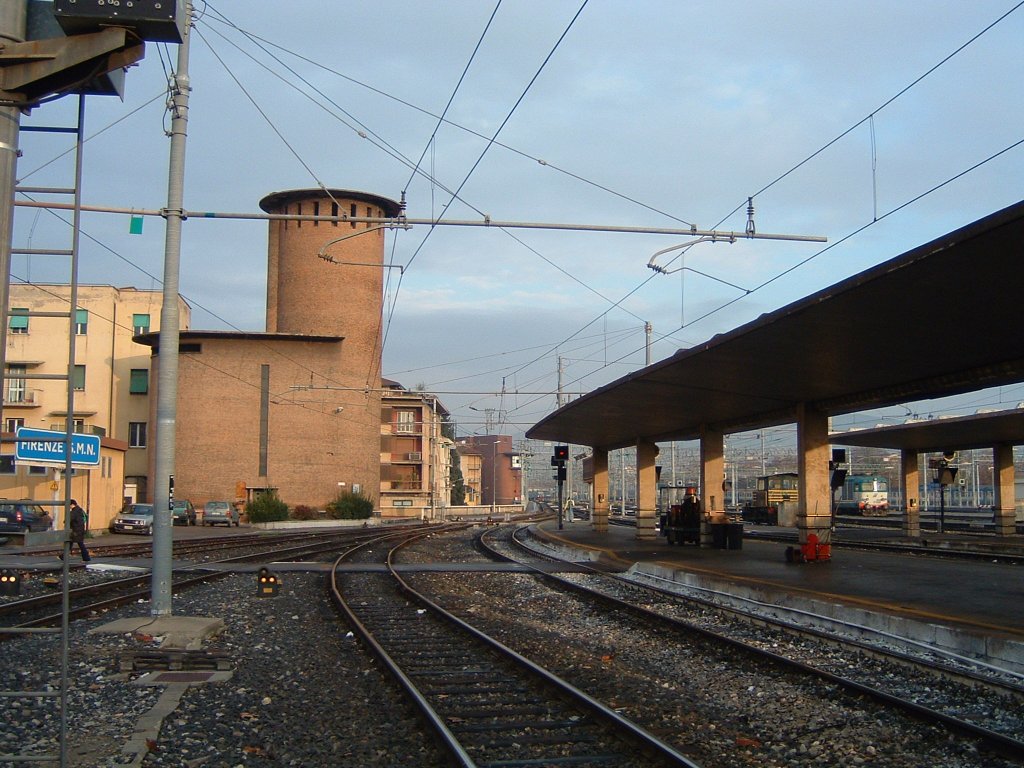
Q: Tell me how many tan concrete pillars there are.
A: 6